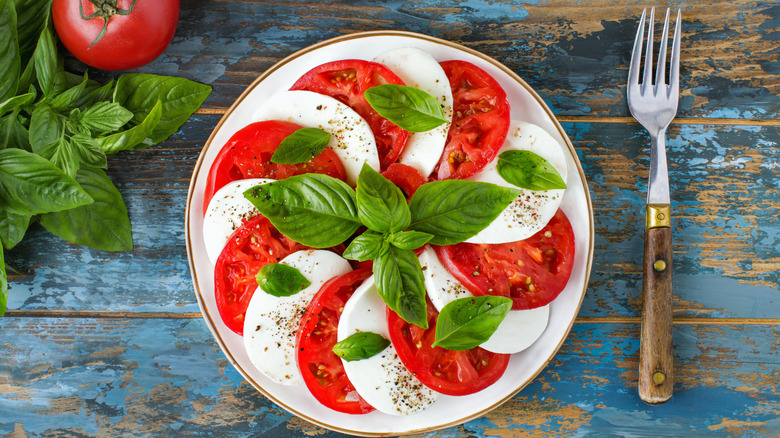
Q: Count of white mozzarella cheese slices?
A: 7